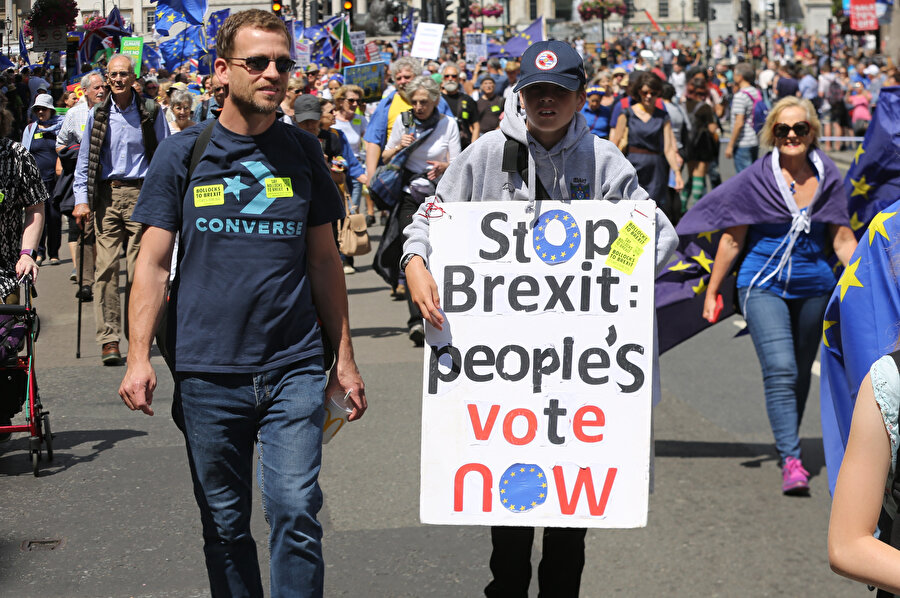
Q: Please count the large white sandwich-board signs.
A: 1